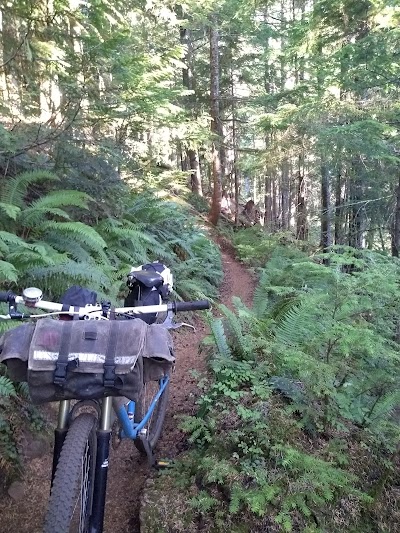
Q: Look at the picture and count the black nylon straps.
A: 2